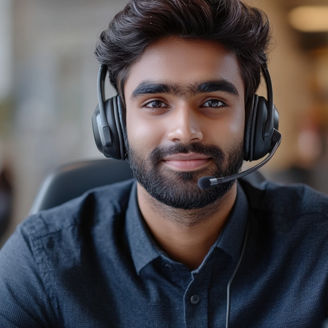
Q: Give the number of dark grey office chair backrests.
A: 1